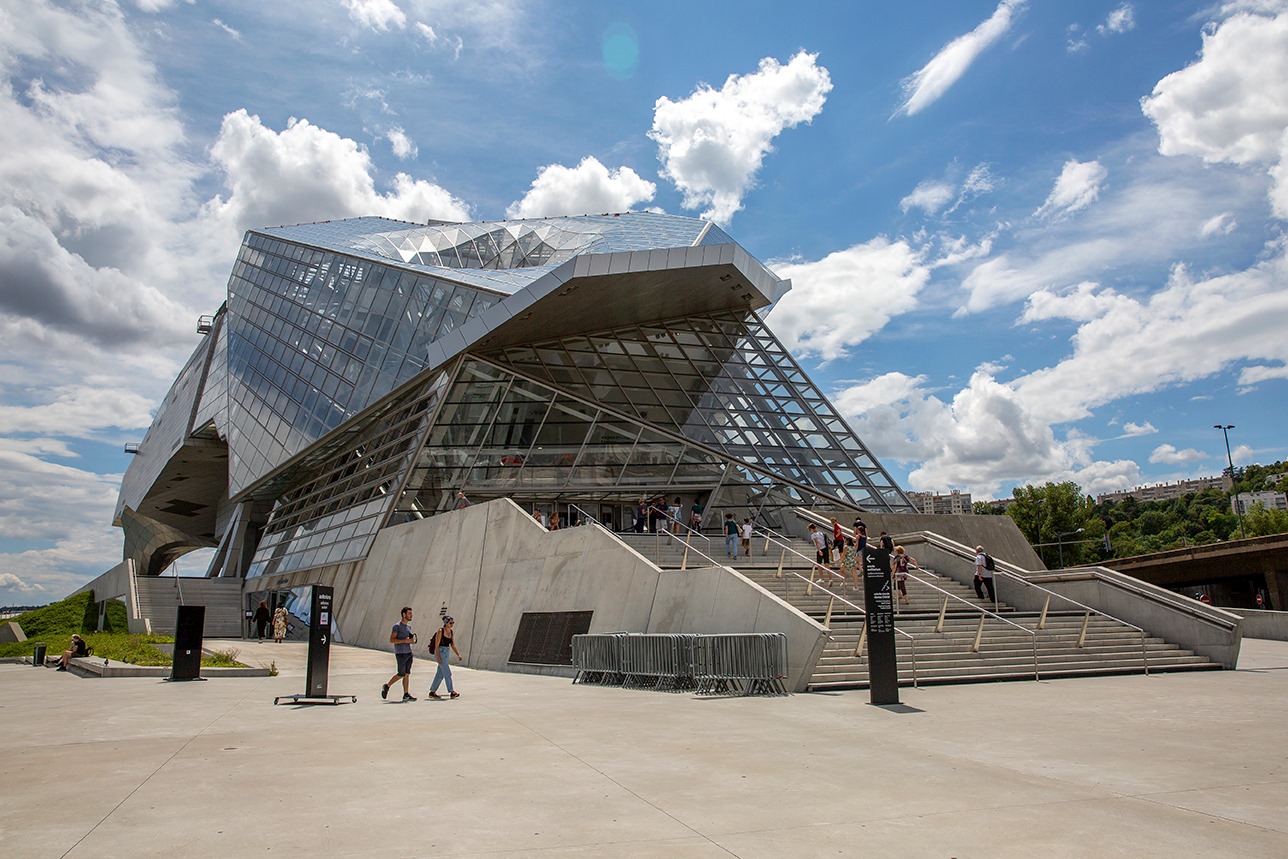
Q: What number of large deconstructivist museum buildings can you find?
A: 1